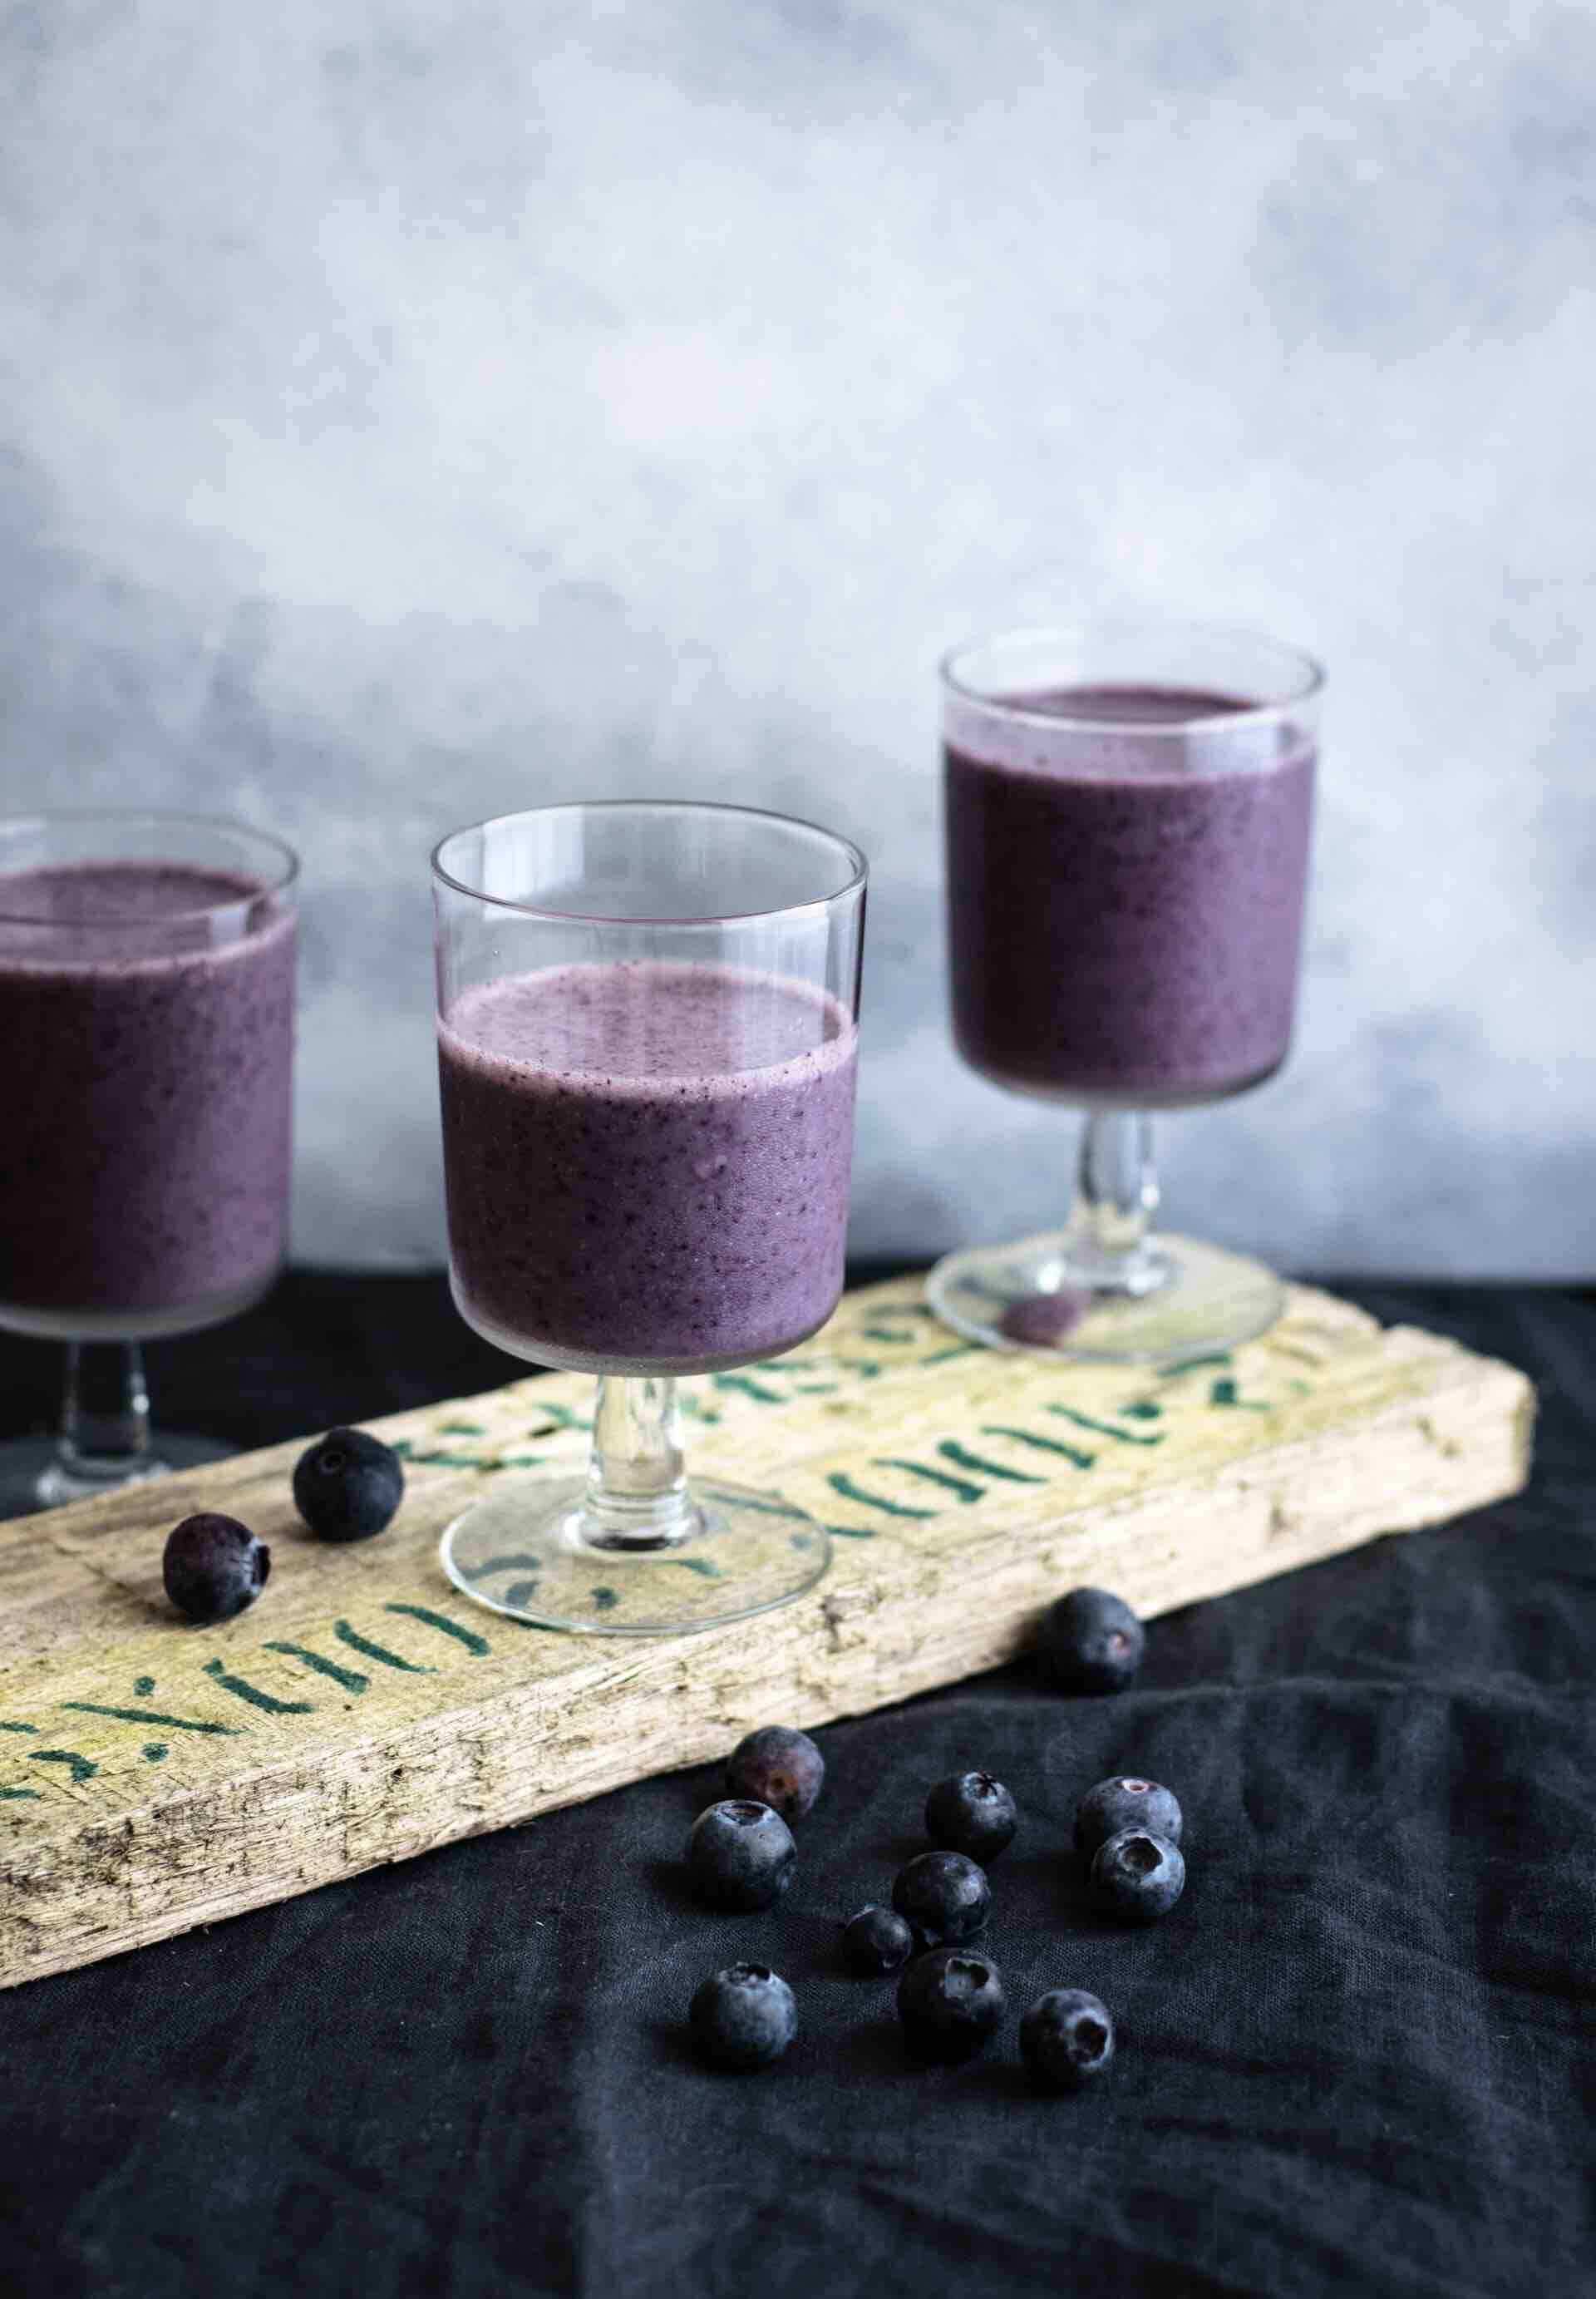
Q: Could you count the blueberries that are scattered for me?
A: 13